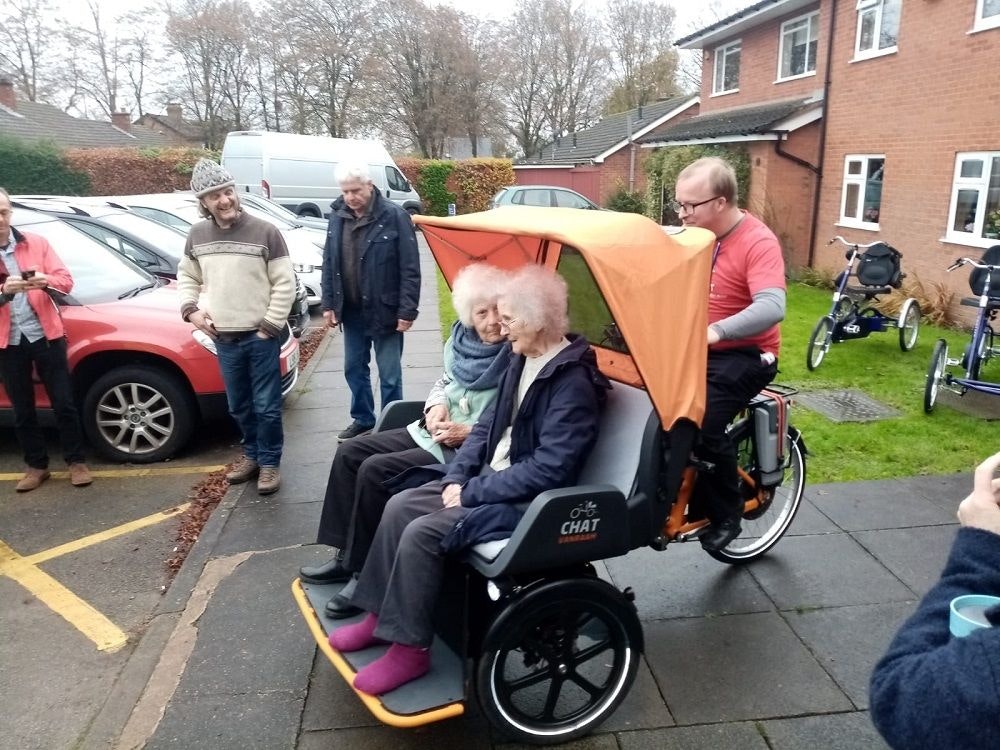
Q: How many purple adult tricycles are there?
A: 2